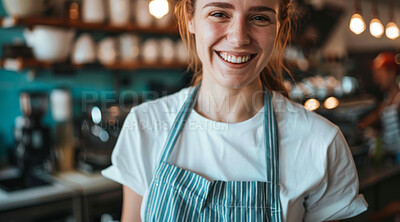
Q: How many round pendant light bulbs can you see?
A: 4